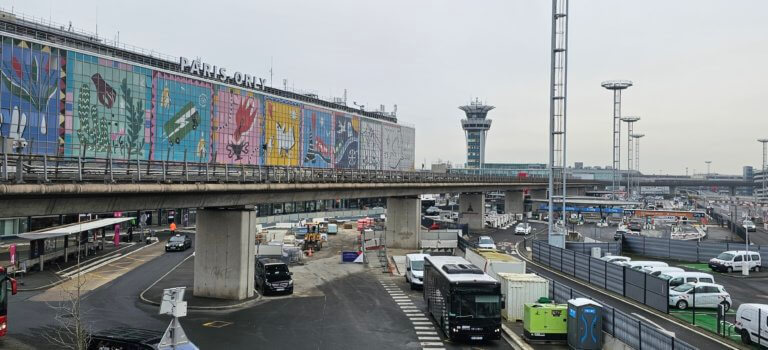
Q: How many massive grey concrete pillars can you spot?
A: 4